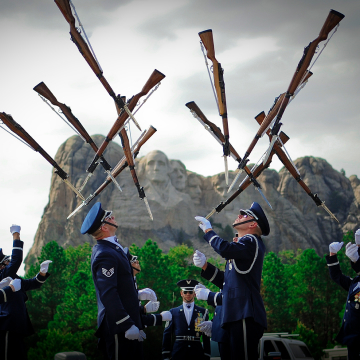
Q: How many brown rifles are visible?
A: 12